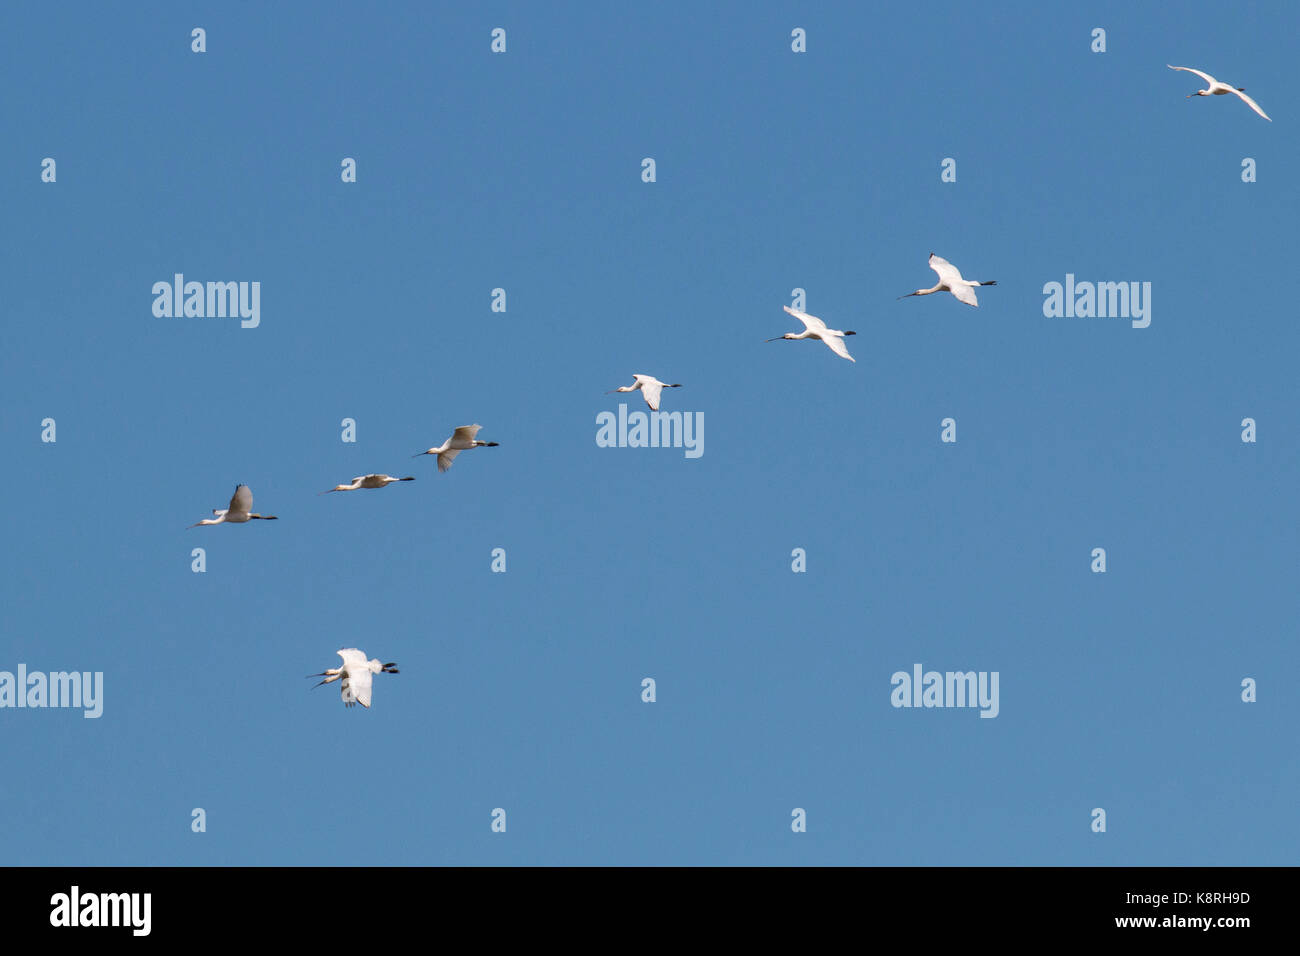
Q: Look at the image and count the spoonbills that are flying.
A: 9